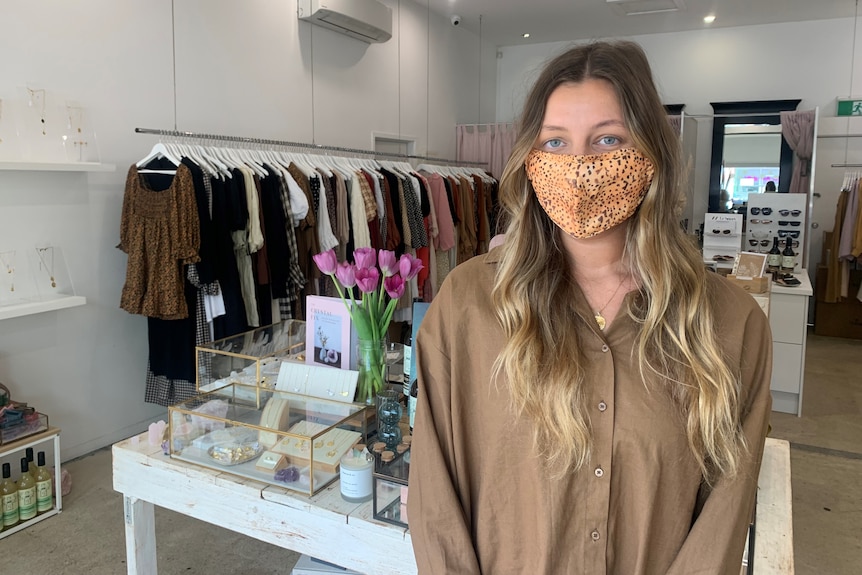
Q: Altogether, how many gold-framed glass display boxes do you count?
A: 2